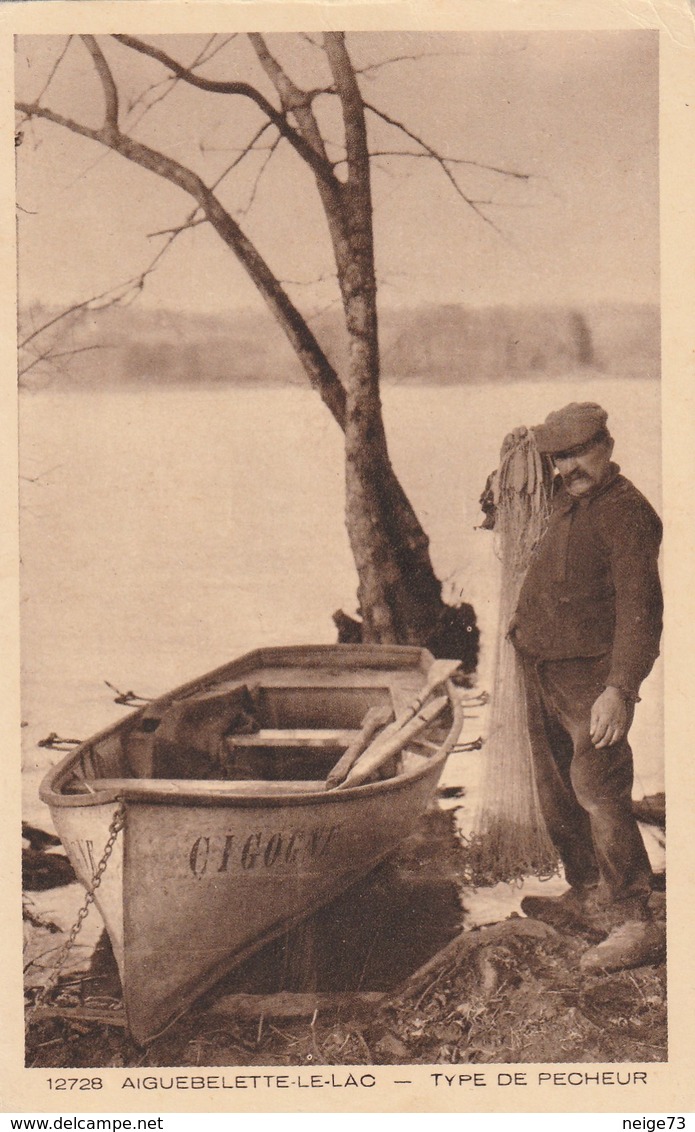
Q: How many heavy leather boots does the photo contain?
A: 2